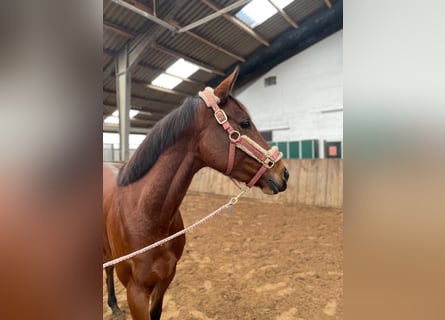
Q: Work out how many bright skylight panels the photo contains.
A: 3